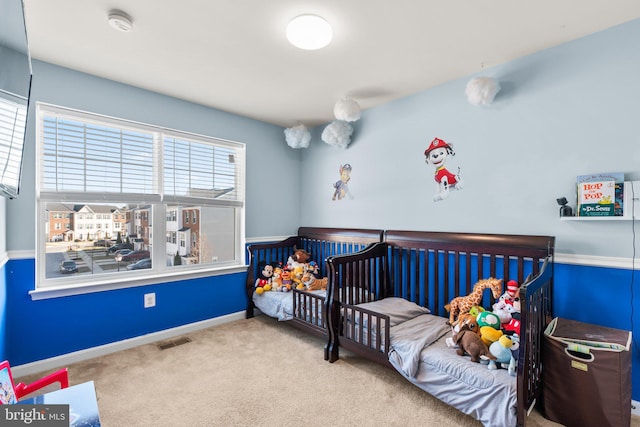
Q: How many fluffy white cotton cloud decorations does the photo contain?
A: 4